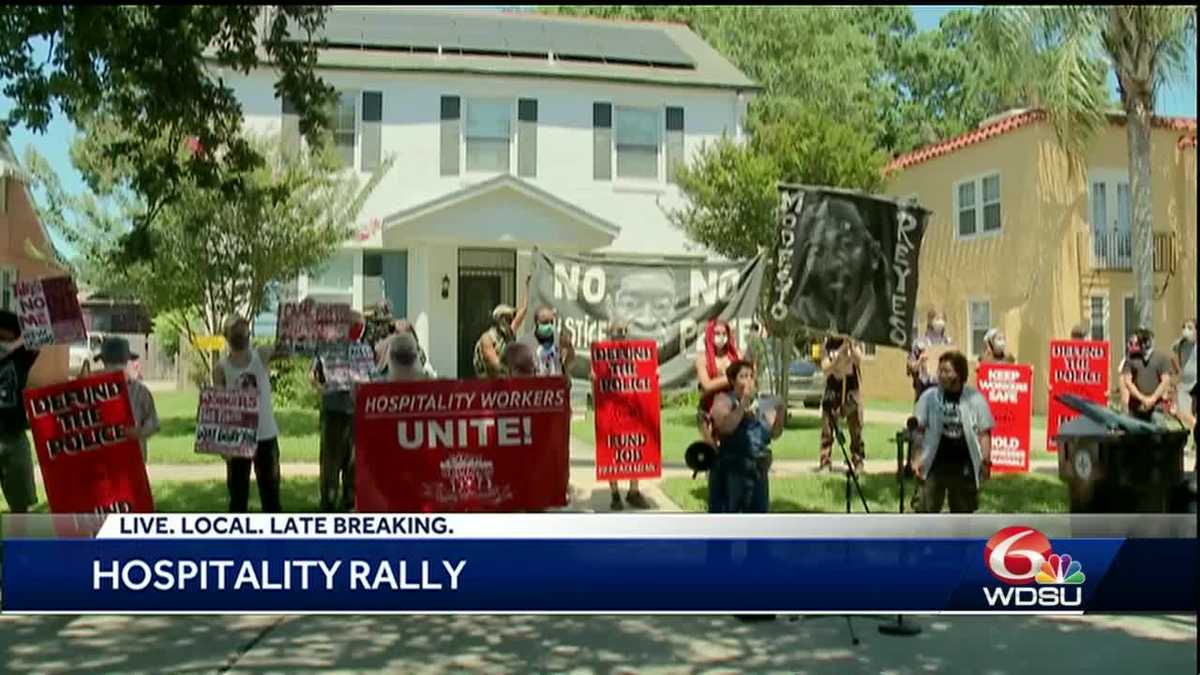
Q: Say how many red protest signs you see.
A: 5